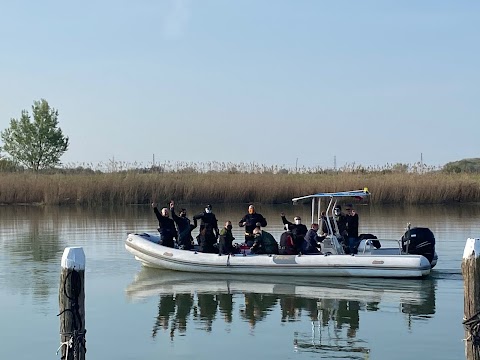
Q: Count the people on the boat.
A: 12